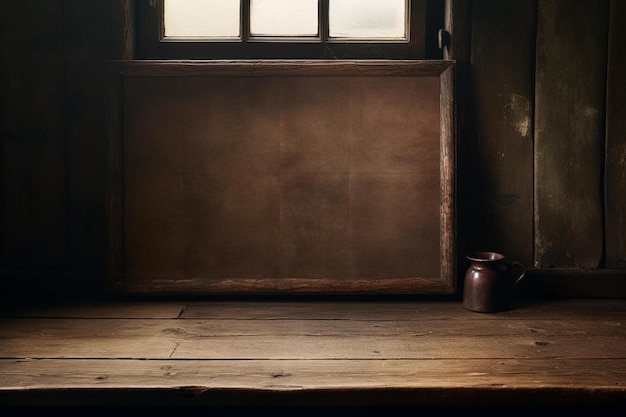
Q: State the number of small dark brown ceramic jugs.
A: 1